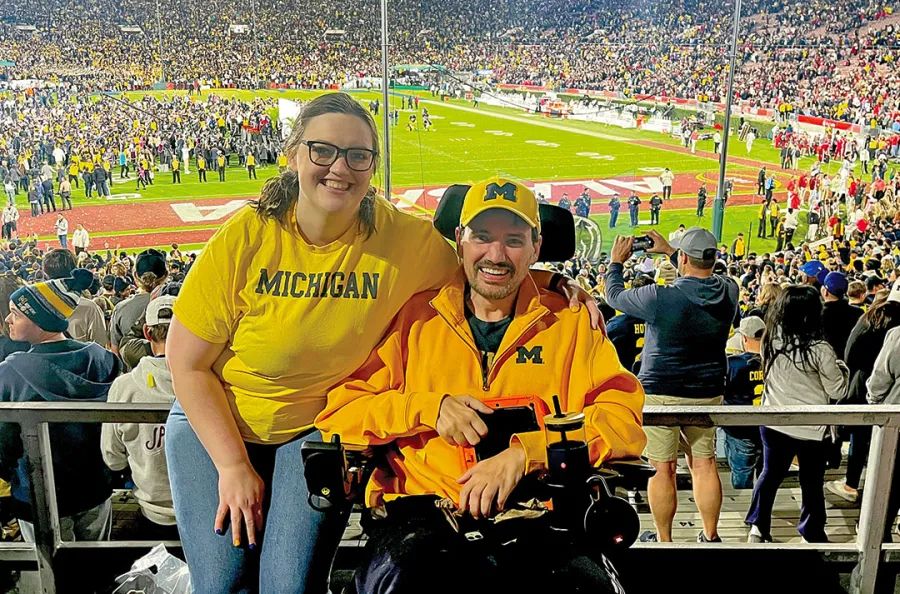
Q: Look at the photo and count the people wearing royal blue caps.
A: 2